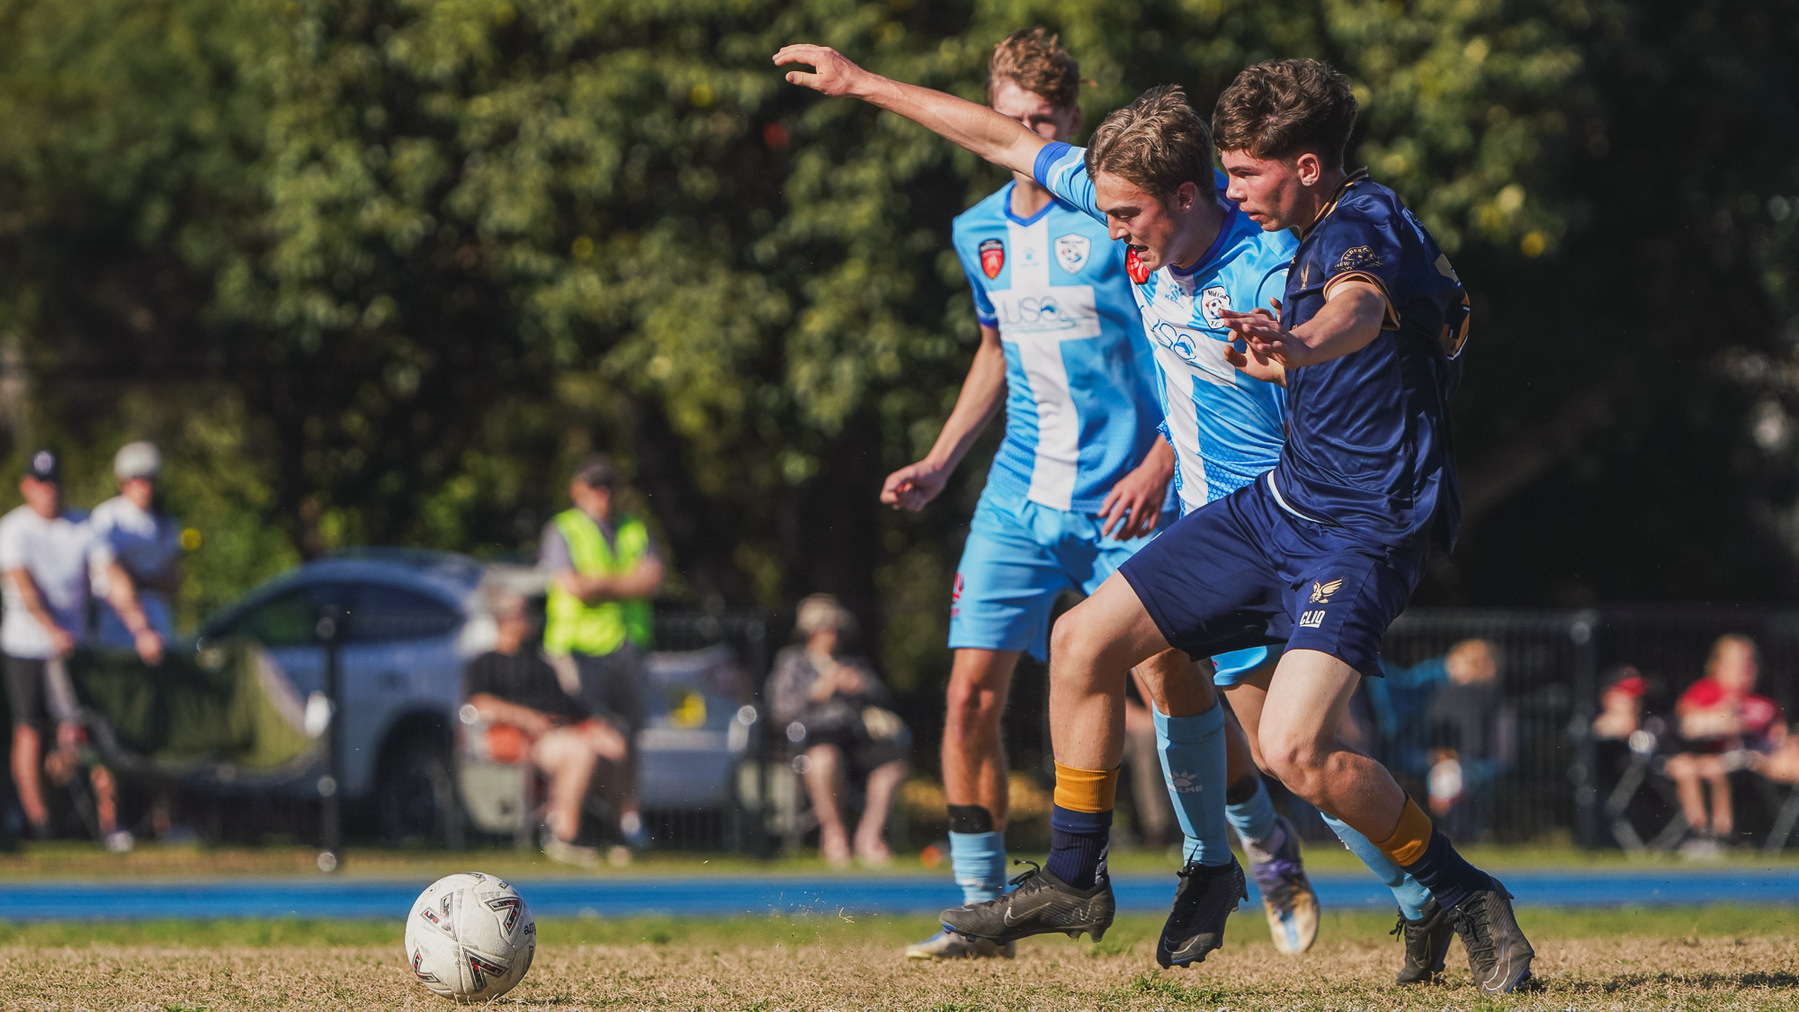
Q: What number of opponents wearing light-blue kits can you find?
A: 2